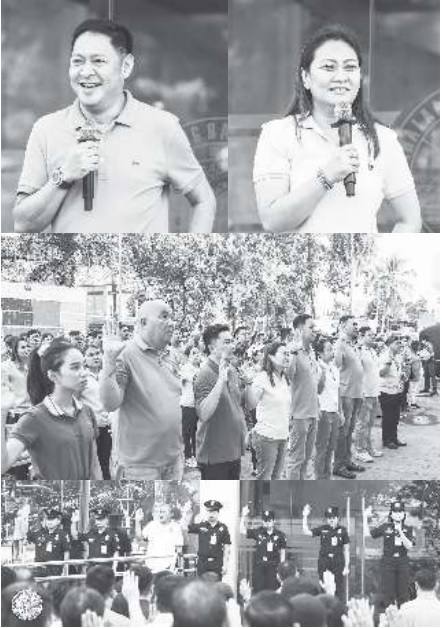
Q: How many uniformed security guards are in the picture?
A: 6